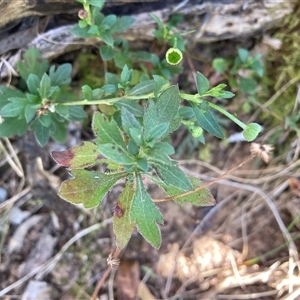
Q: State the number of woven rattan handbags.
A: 0